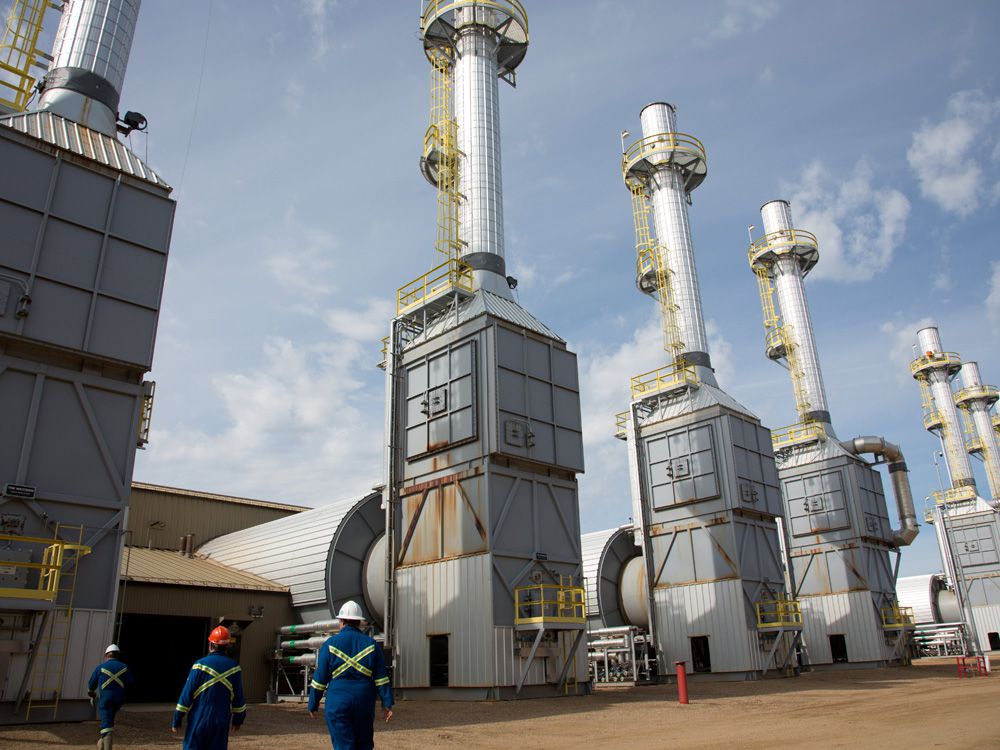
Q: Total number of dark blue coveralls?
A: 3